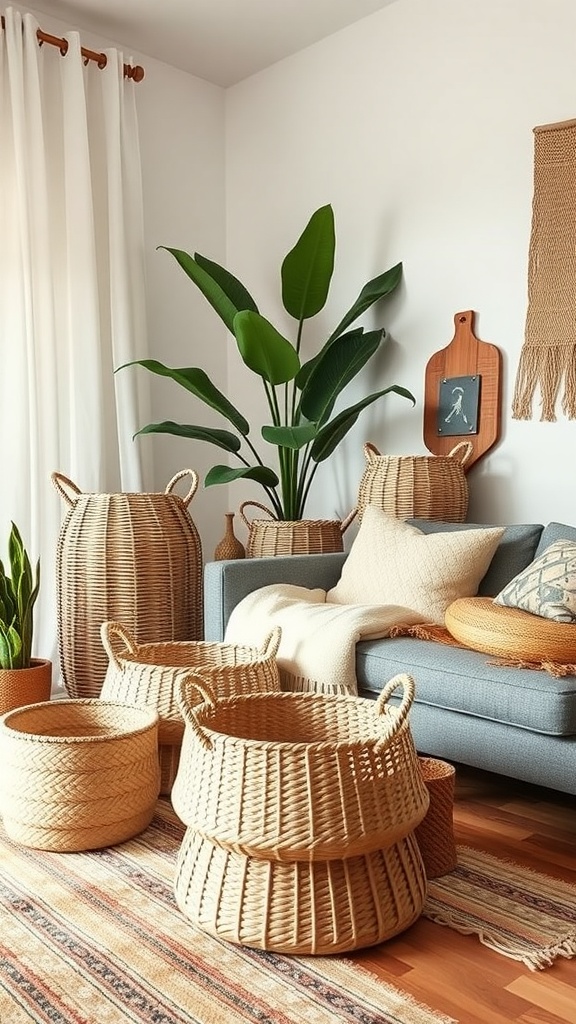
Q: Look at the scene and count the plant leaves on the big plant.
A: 11